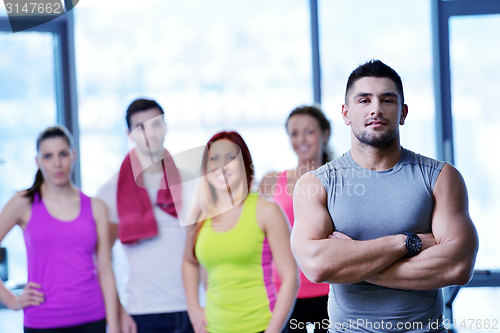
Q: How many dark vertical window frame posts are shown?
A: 3